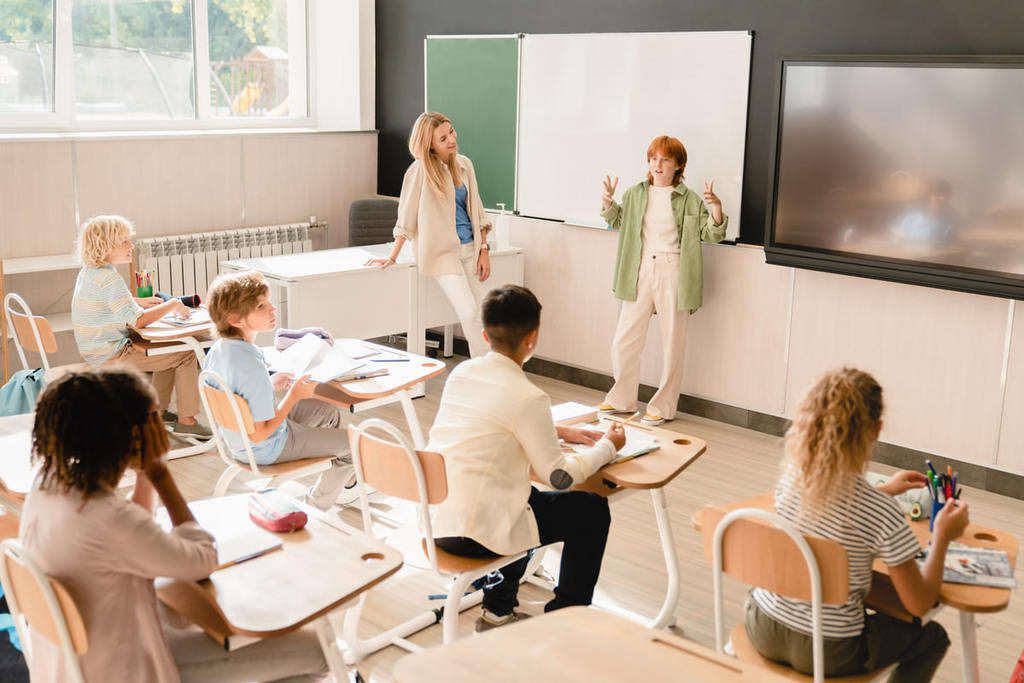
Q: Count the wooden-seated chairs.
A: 5